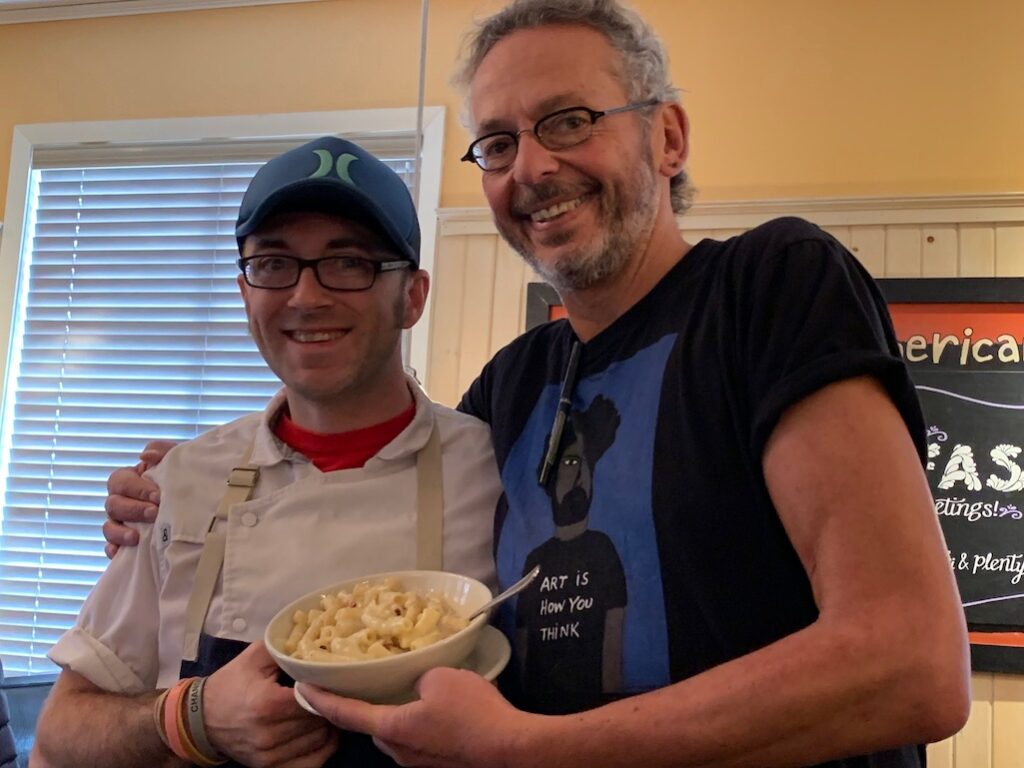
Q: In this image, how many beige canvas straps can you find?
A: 2